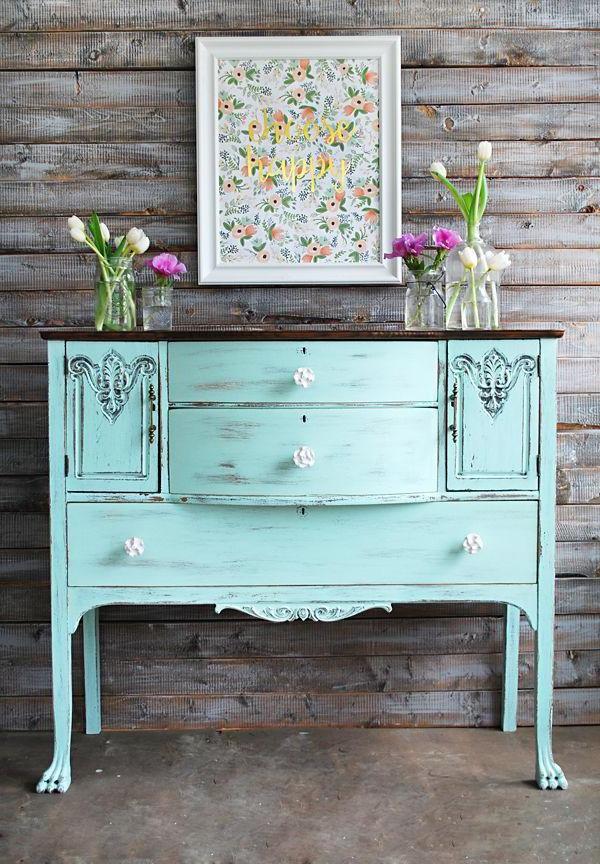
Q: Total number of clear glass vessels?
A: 5